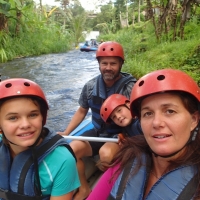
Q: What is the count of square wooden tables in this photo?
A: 0